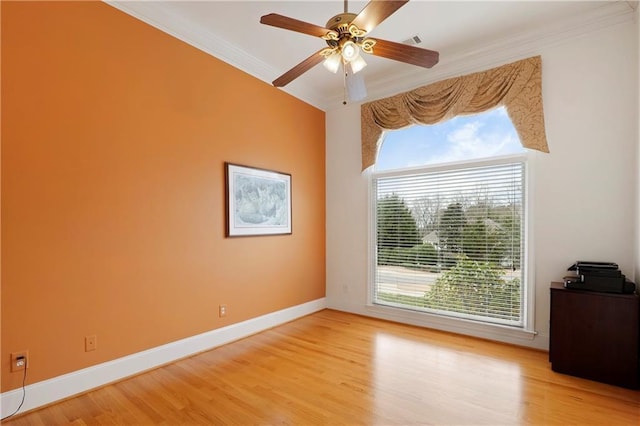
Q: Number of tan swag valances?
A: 1